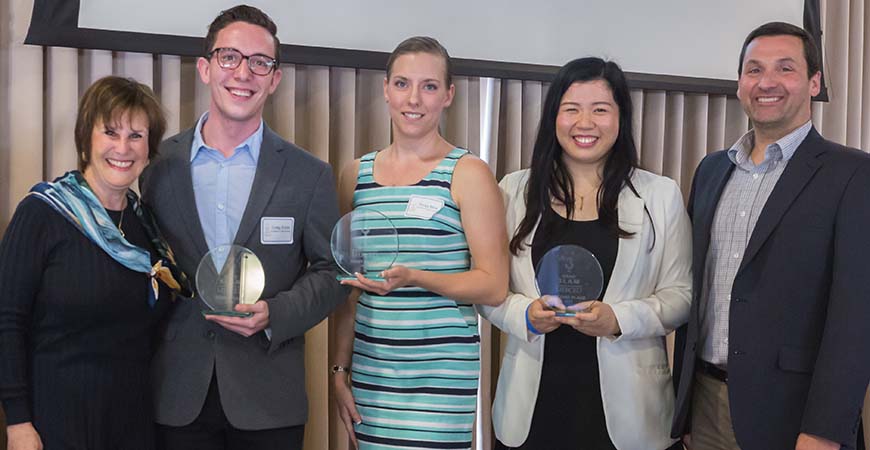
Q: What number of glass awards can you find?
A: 3